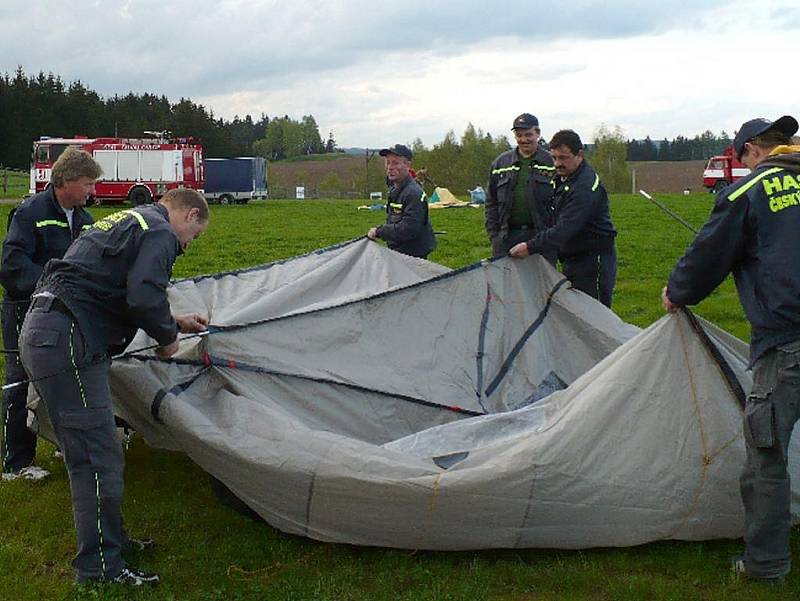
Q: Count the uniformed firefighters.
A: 6